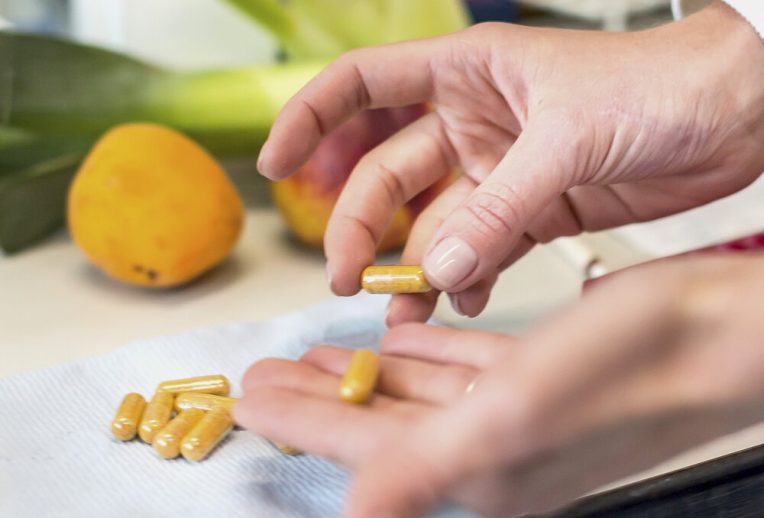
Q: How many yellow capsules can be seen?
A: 9